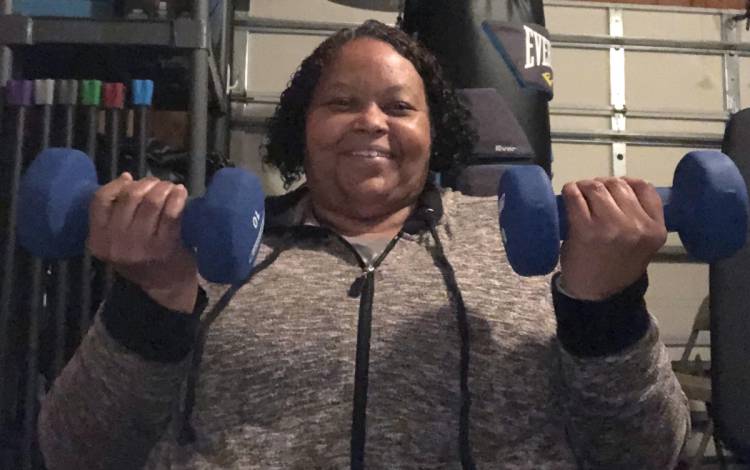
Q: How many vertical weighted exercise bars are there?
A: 6